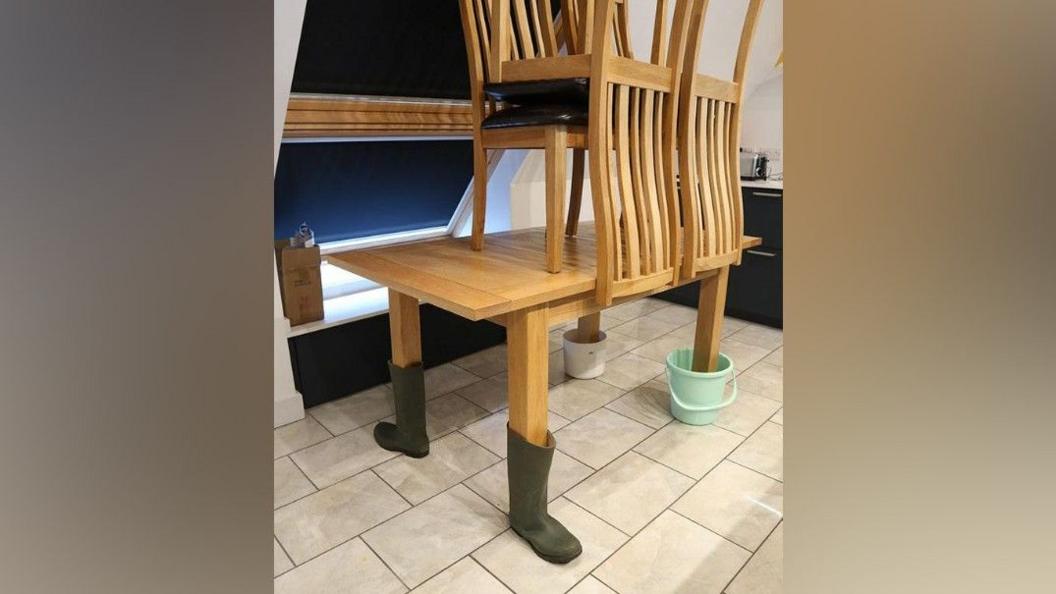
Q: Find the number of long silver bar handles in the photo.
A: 2